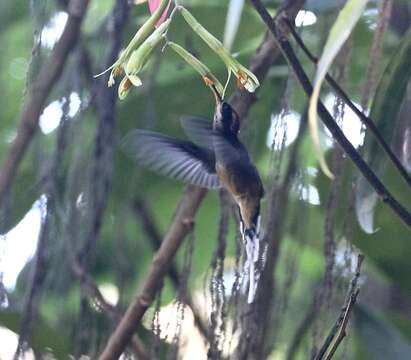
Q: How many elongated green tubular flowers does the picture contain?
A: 4